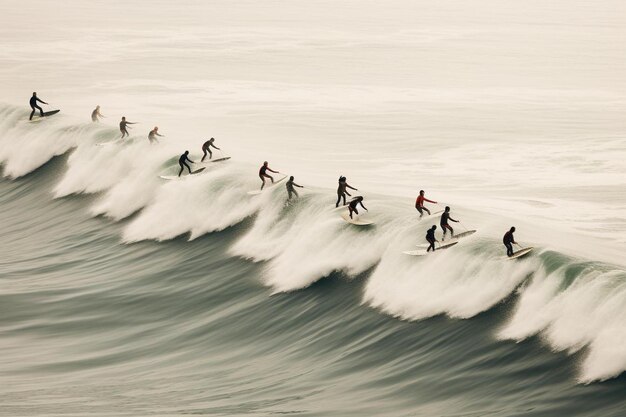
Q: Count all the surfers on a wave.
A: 14